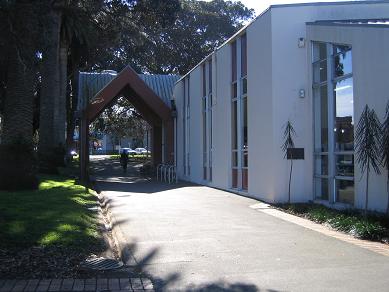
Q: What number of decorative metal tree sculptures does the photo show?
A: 3